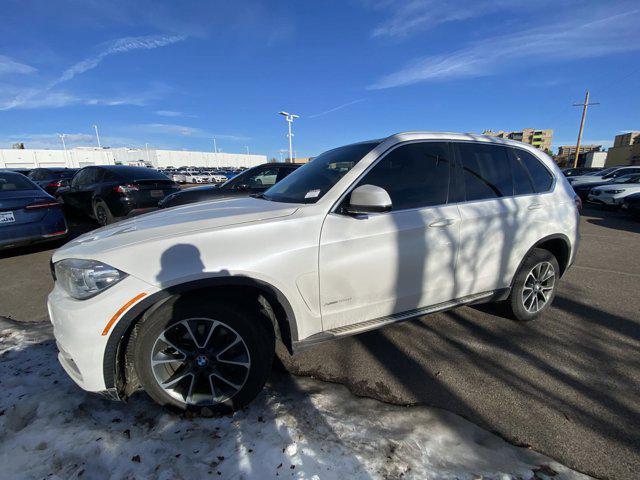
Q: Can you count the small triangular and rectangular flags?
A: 0